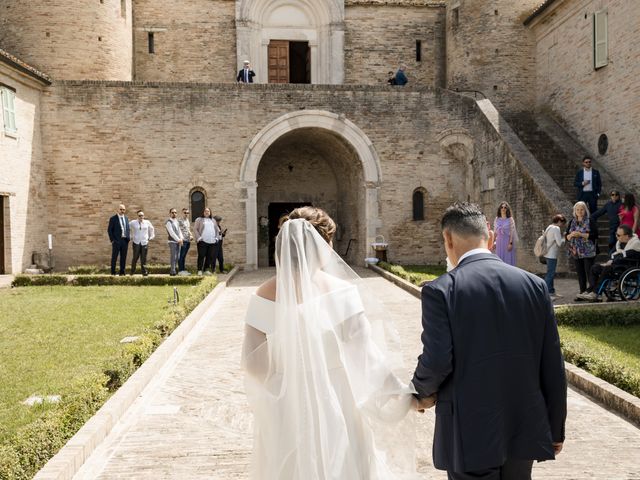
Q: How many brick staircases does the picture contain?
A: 1